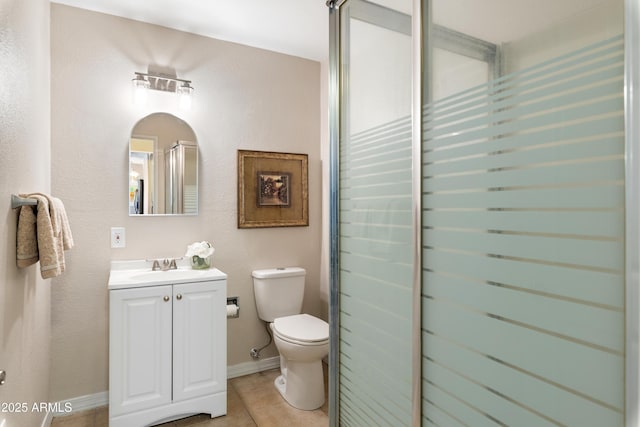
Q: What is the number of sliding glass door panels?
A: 2